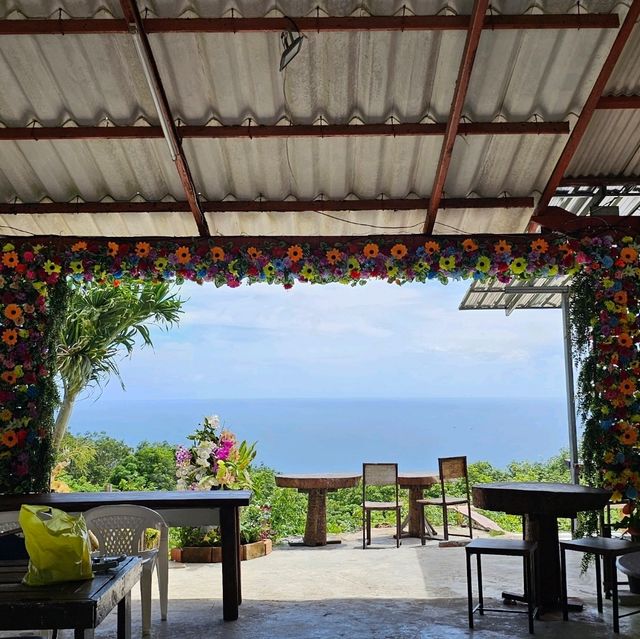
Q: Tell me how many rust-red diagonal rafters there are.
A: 3